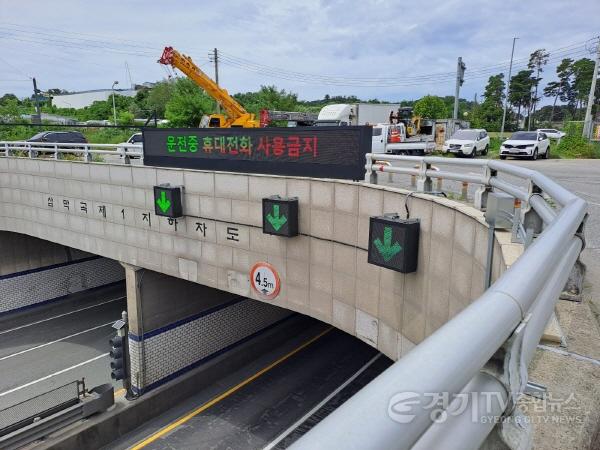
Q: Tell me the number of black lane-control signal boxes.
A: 3